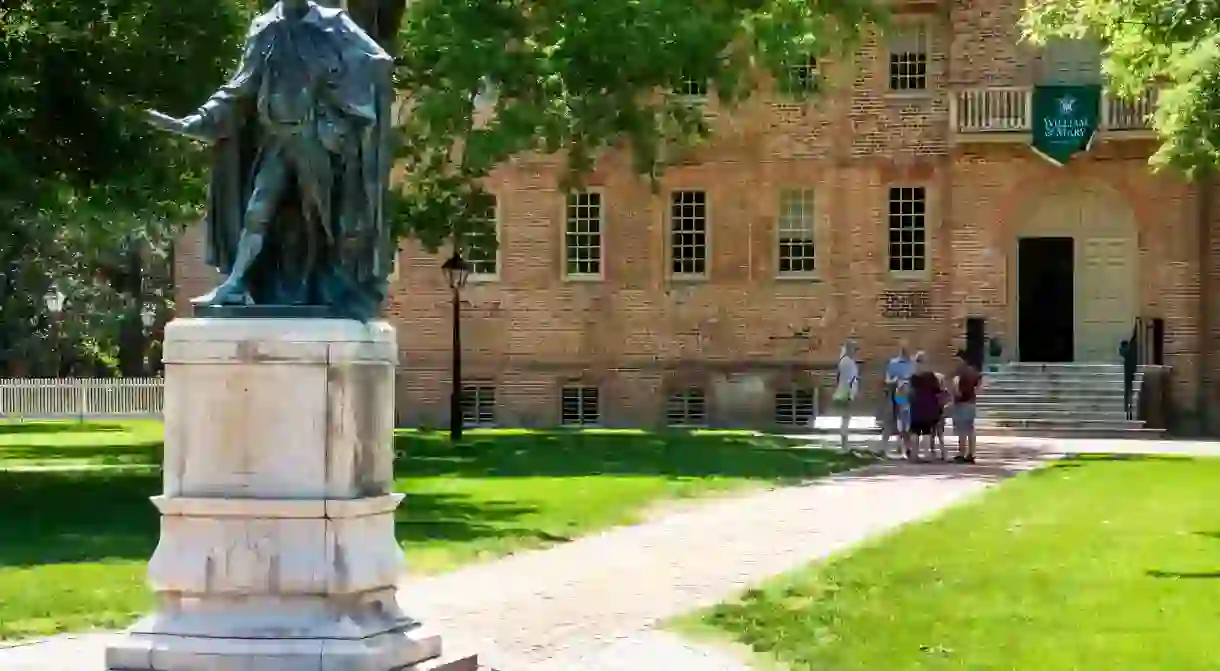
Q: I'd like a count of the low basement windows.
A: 4